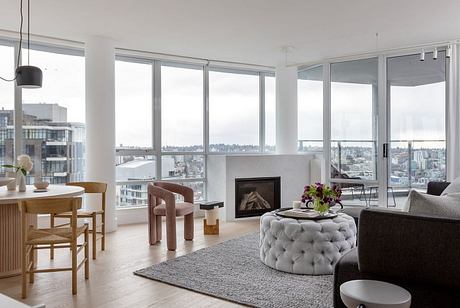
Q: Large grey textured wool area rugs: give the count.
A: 1